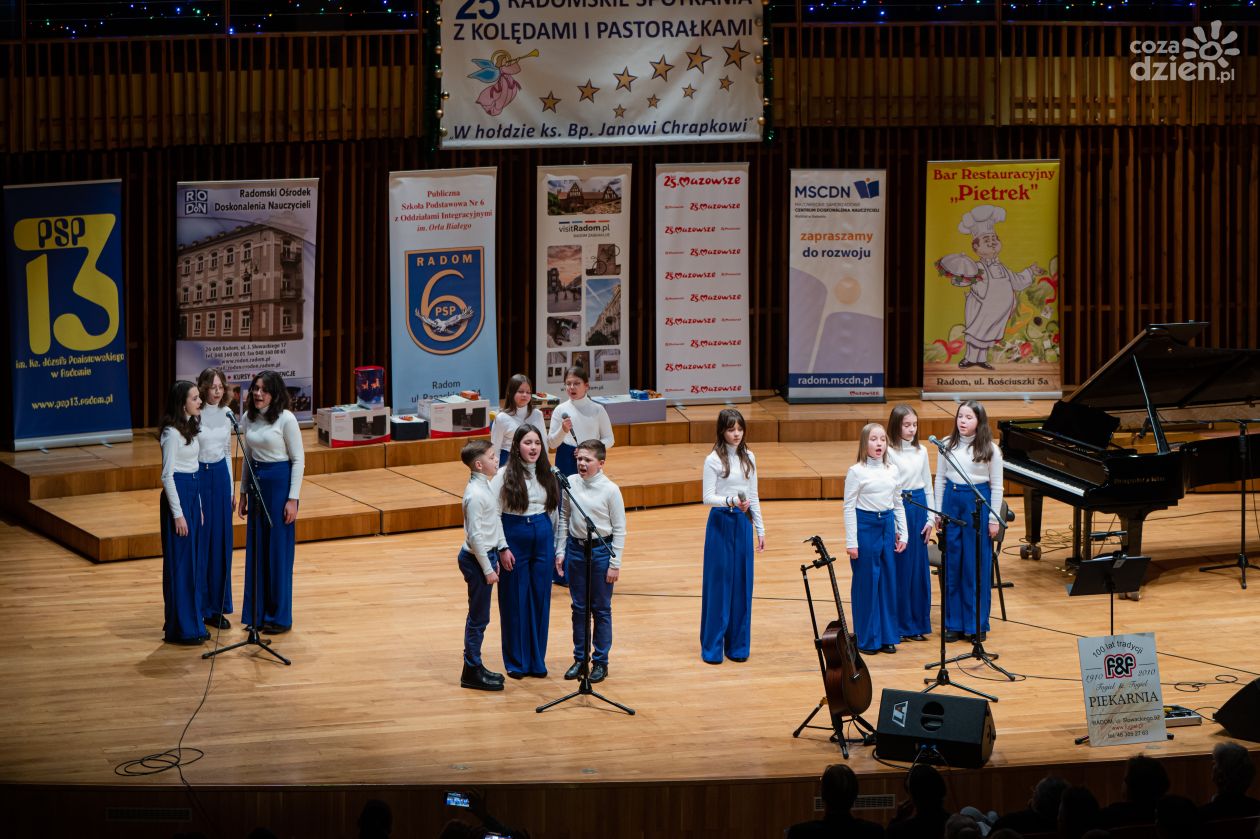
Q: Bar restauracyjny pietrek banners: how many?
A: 1